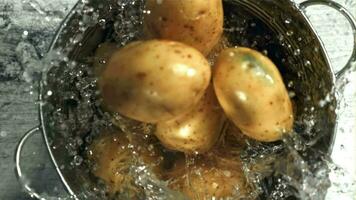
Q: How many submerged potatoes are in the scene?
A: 2